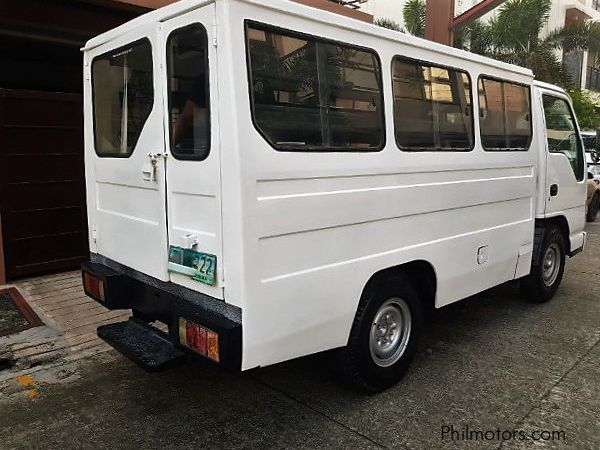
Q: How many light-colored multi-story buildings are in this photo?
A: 1